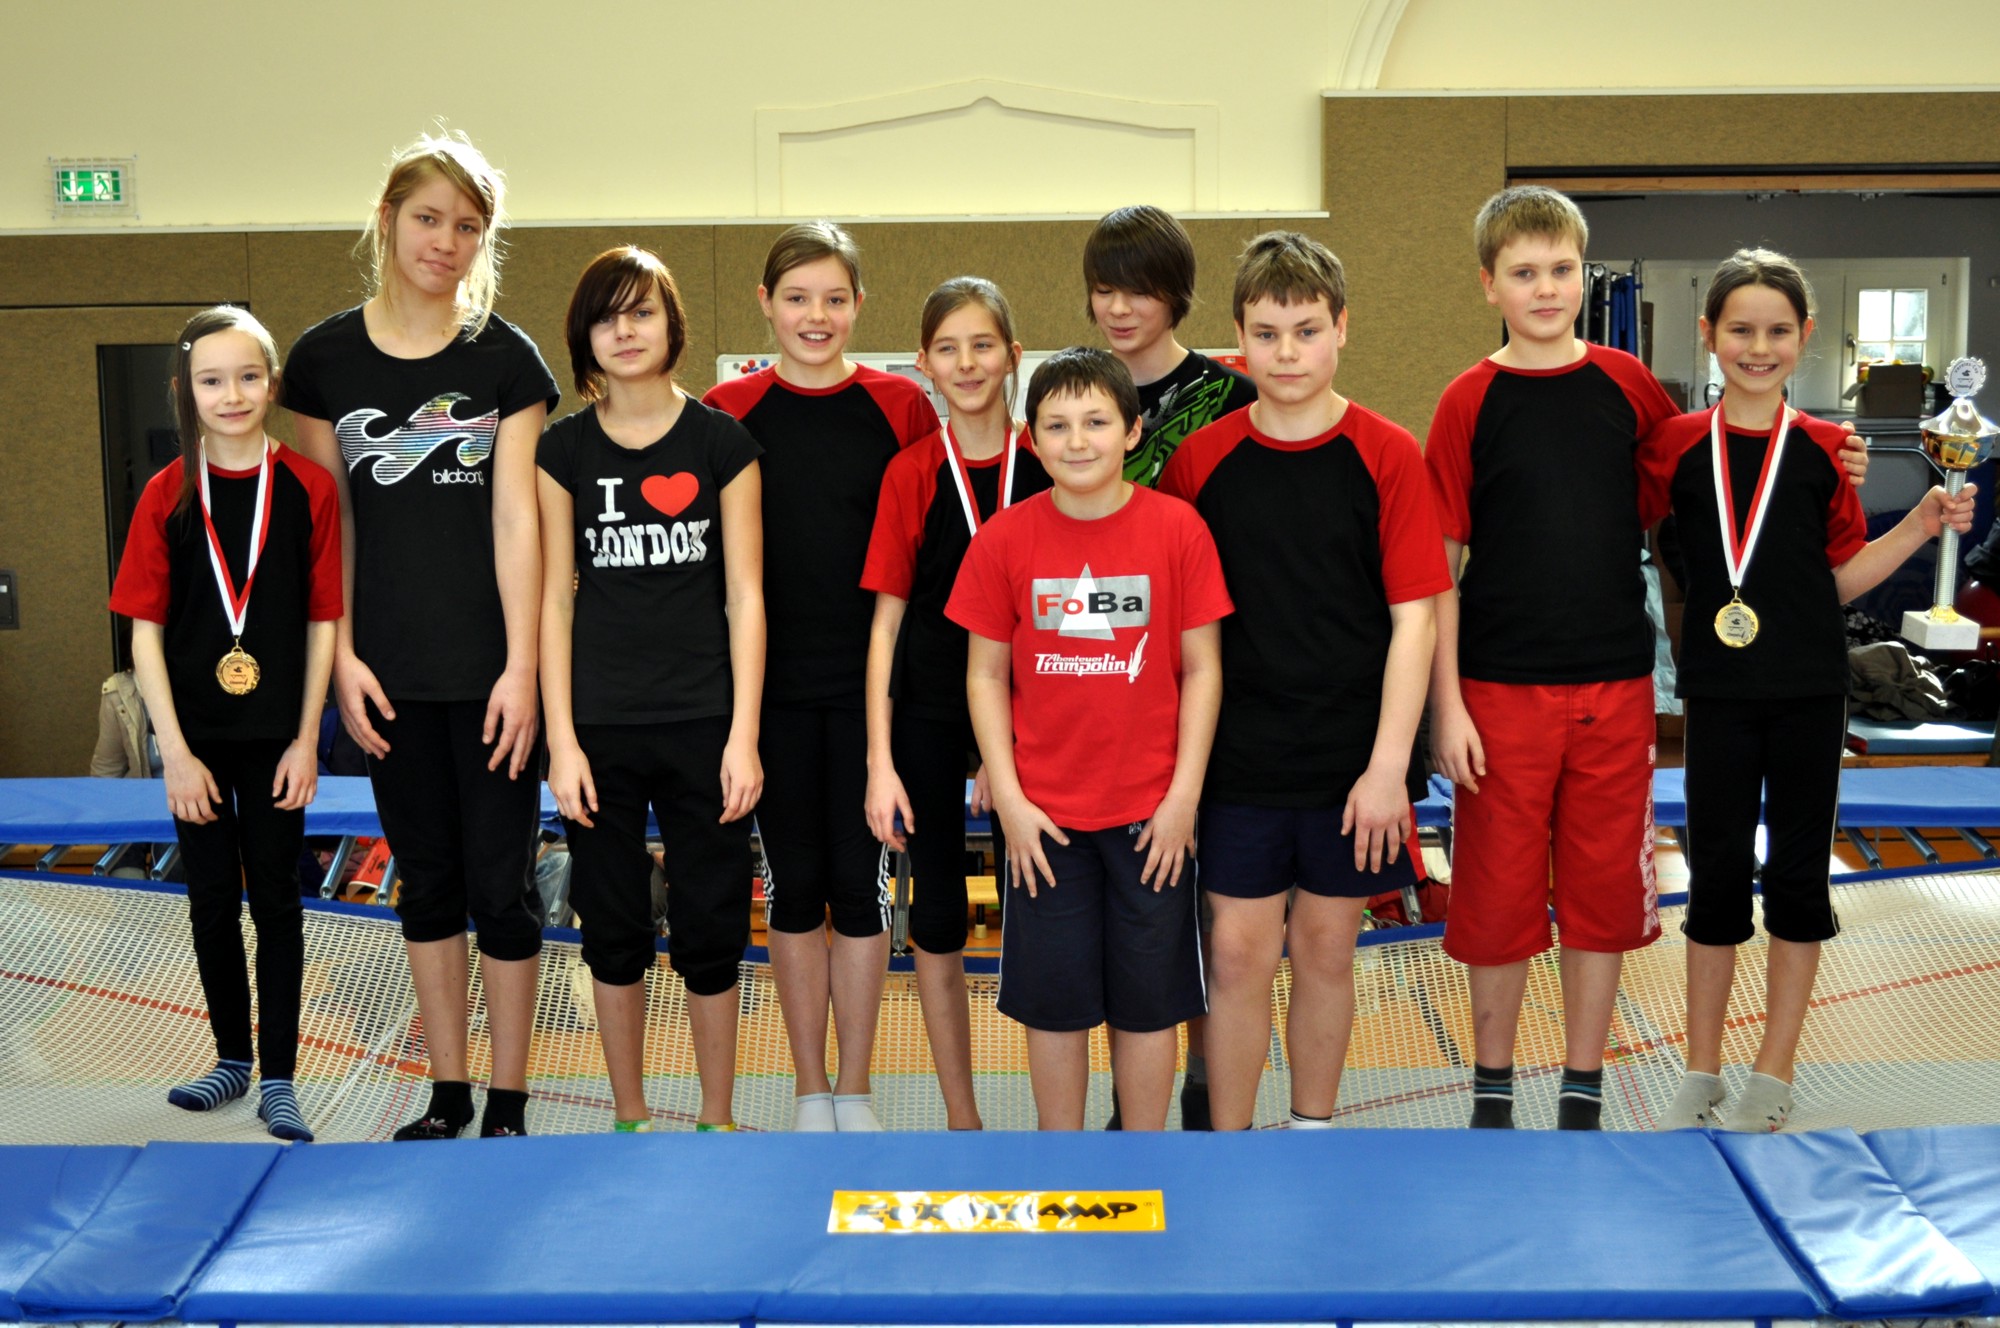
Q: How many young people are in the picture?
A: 10